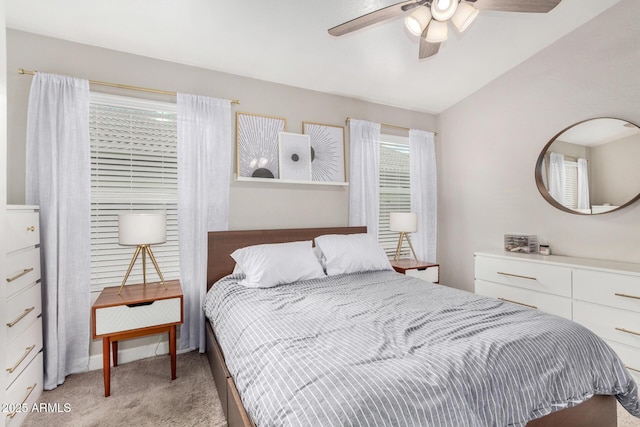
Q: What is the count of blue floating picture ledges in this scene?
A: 0